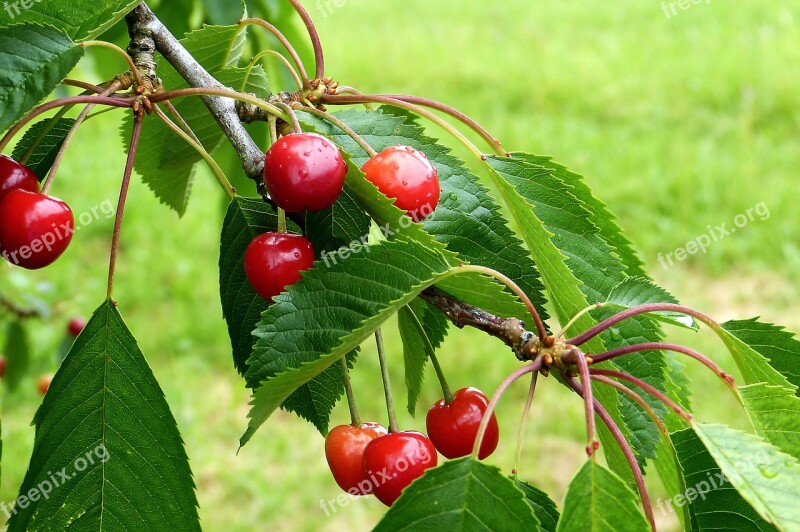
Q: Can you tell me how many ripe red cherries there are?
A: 8